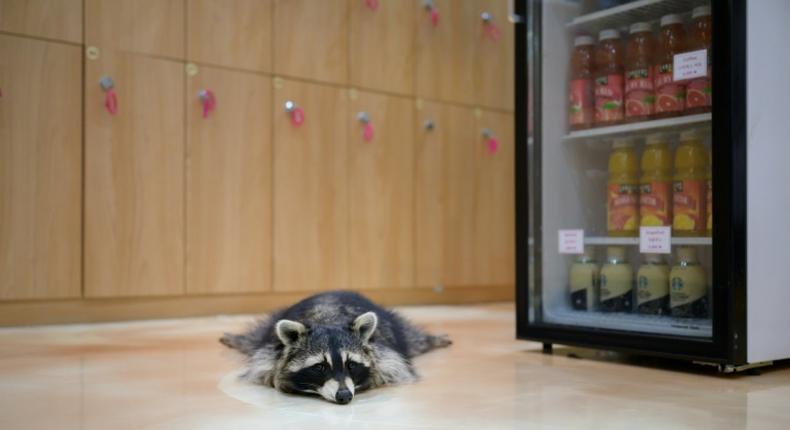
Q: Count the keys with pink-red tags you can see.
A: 8